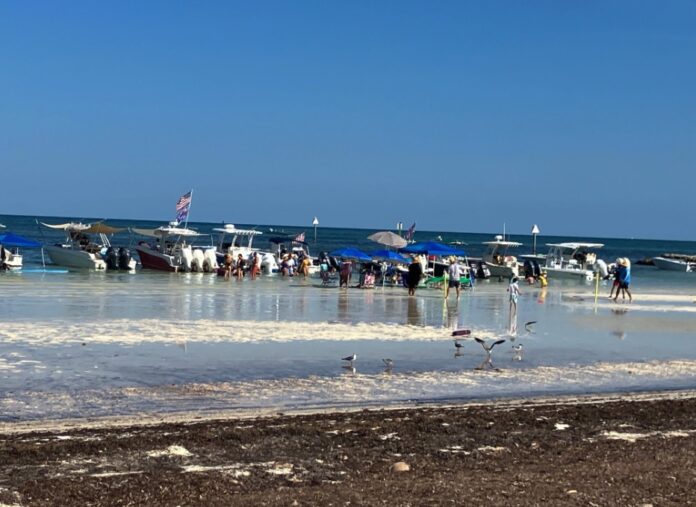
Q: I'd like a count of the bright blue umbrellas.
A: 4